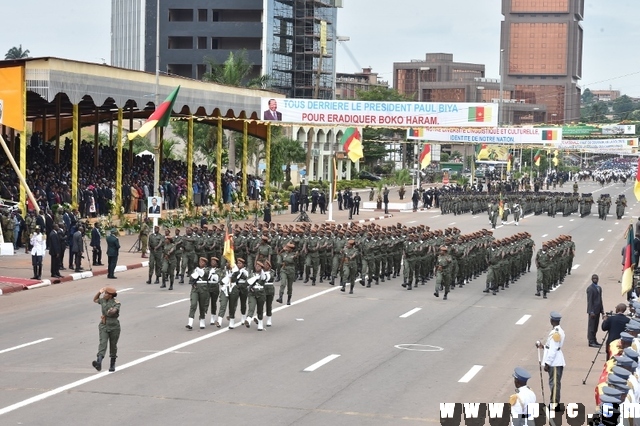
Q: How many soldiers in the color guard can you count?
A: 6